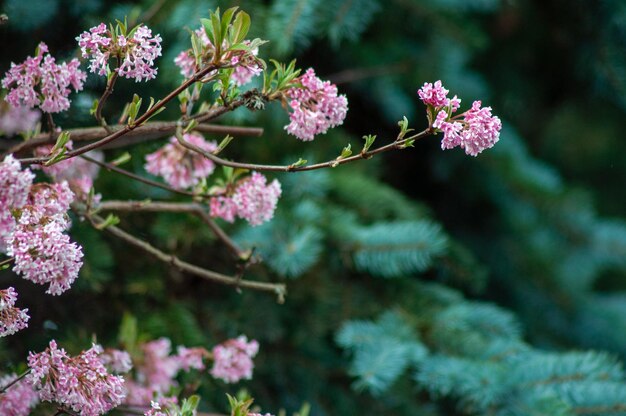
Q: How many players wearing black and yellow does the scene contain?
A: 0